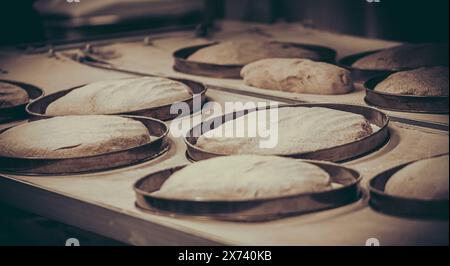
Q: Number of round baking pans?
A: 9